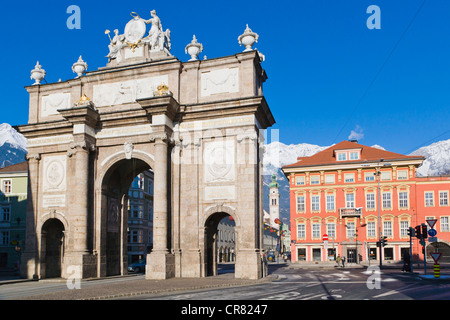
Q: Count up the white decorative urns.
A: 4